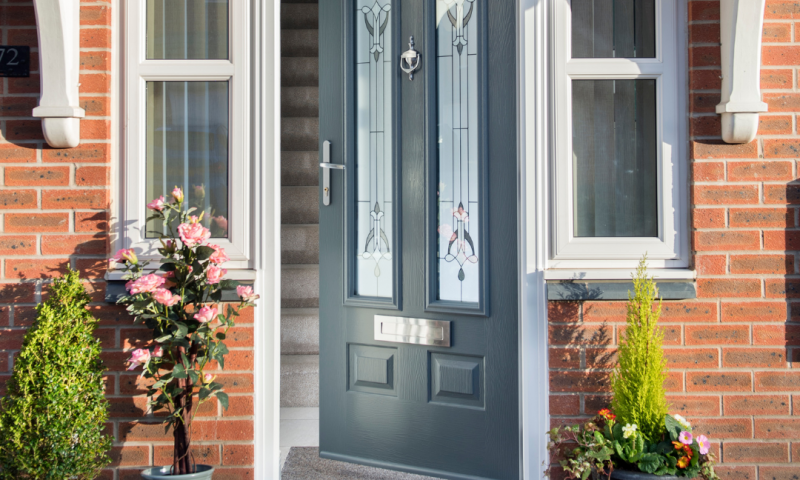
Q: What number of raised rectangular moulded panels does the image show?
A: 2